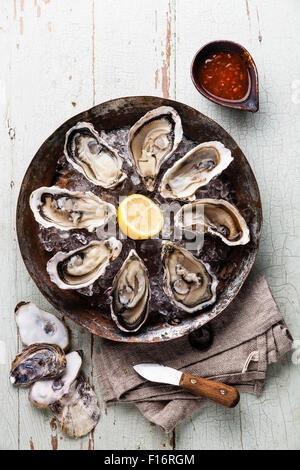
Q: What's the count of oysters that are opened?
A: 8